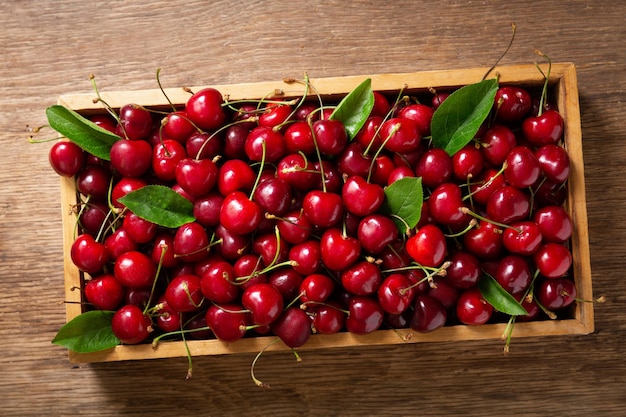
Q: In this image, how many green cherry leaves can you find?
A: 7